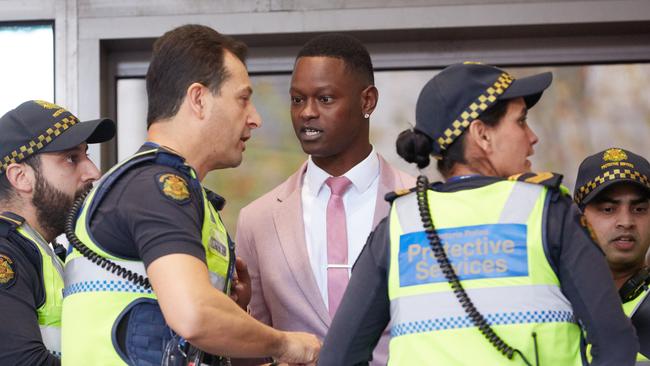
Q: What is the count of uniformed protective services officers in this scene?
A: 4